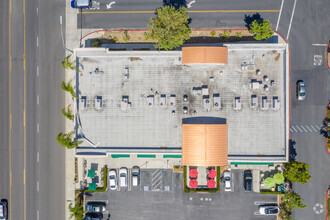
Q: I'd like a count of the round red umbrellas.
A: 4